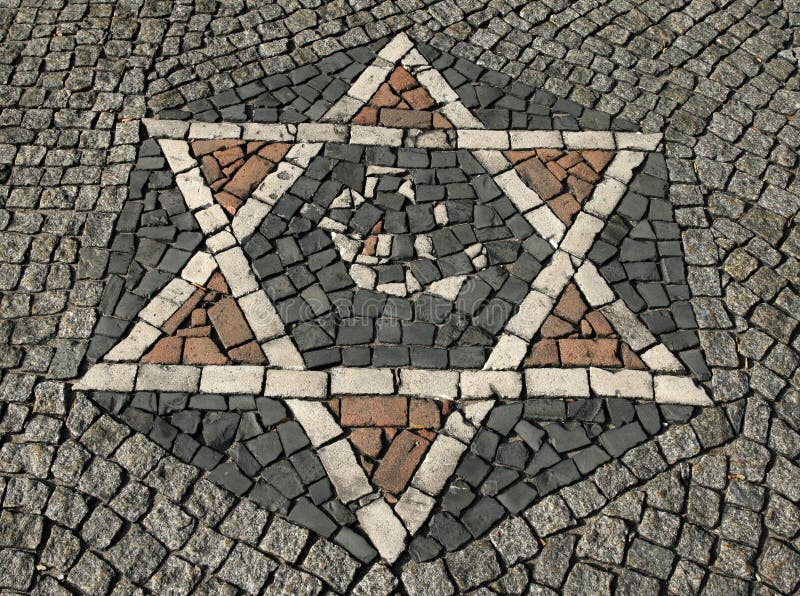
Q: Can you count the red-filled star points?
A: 6